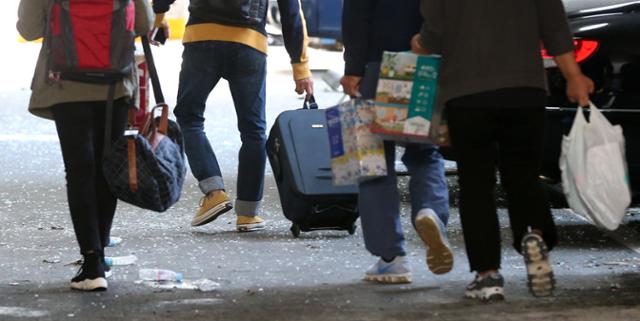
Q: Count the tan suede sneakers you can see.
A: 2